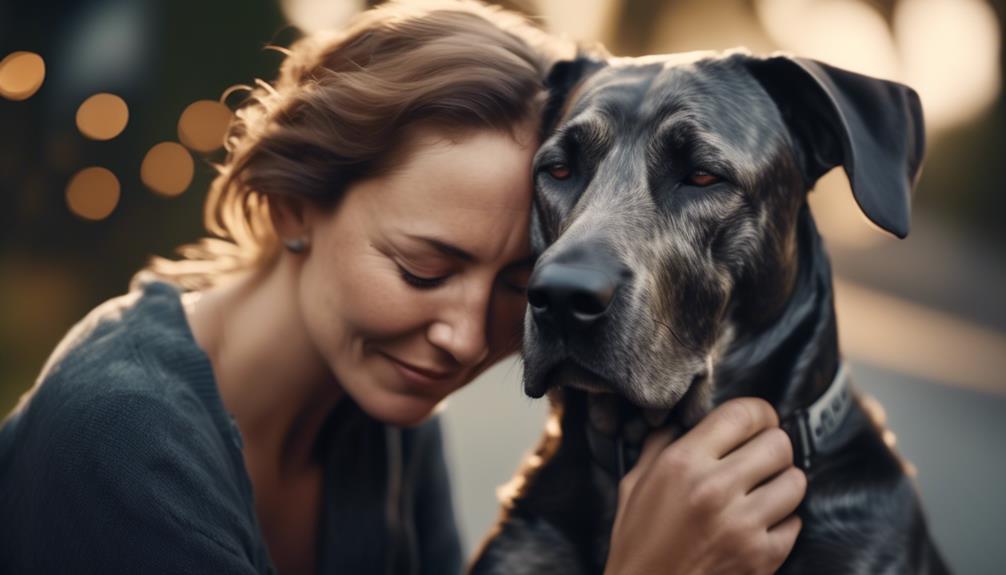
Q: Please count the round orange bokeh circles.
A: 5